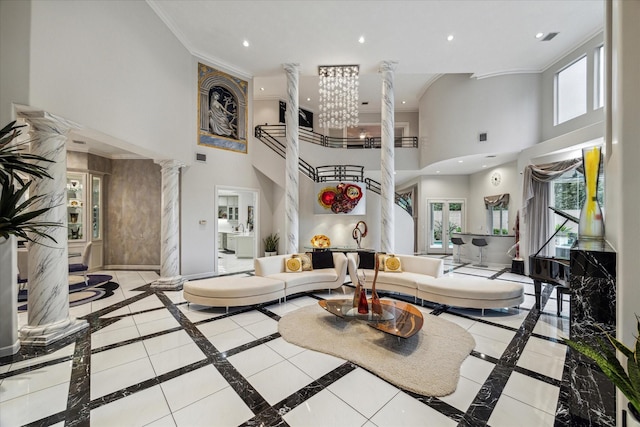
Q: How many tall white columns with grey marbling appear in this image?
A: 4